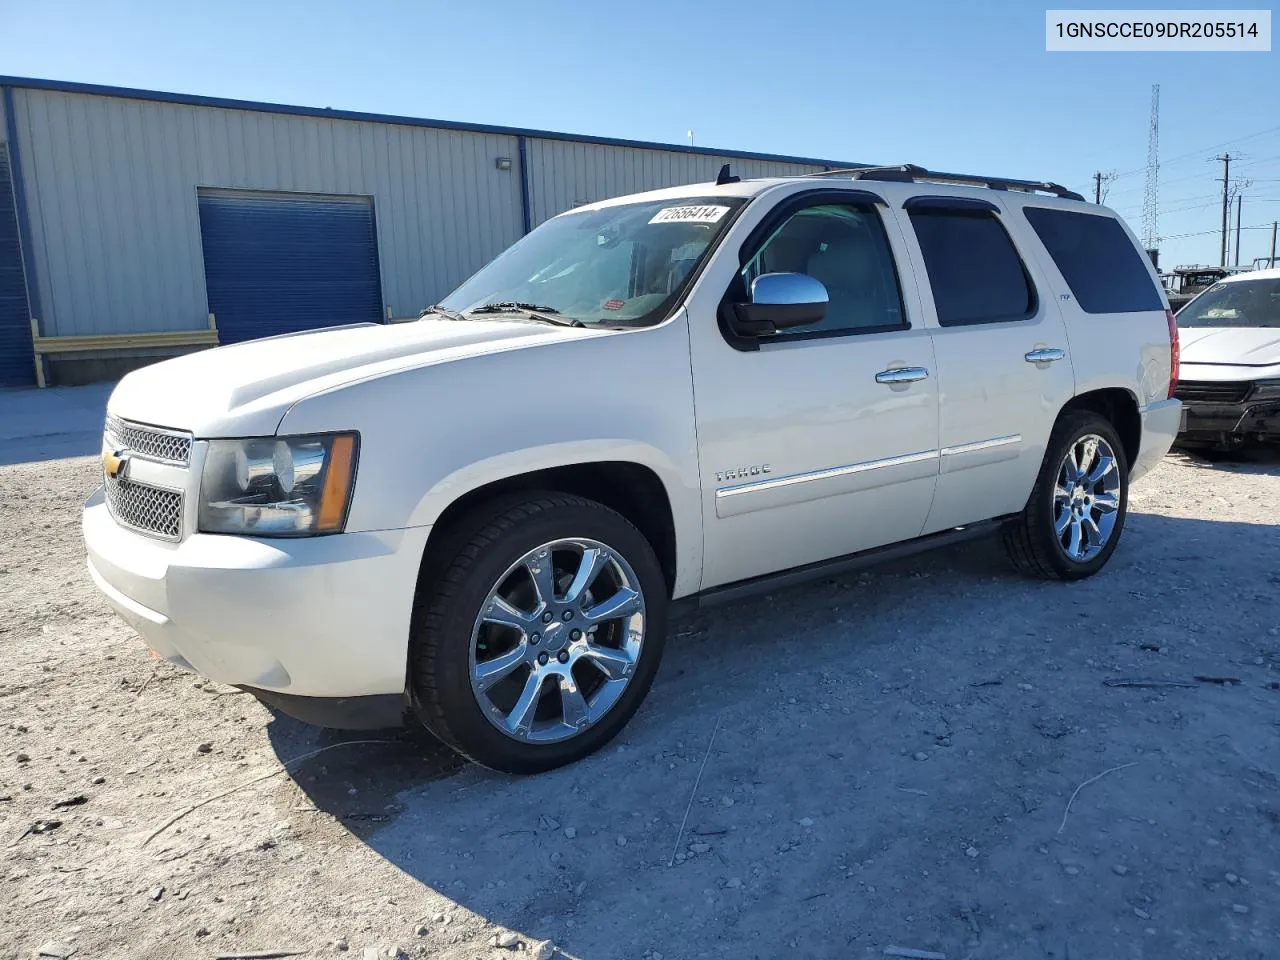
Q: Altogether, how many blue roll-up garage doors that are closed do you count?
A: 2